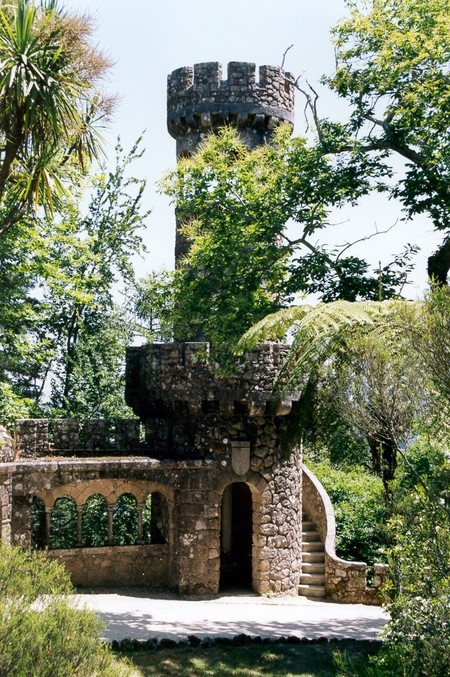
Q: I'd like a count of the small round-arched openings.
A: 5